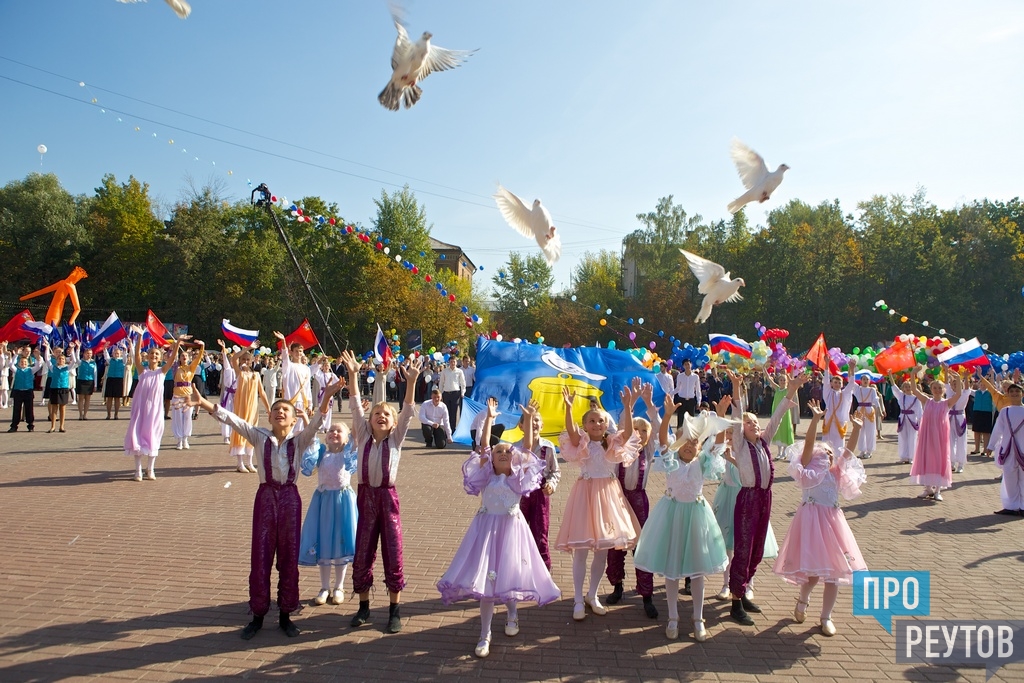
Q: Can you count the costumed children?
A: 11